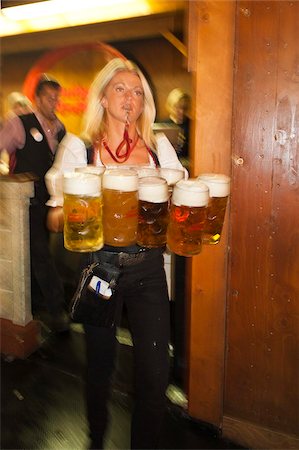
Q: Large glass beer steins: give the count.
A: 8